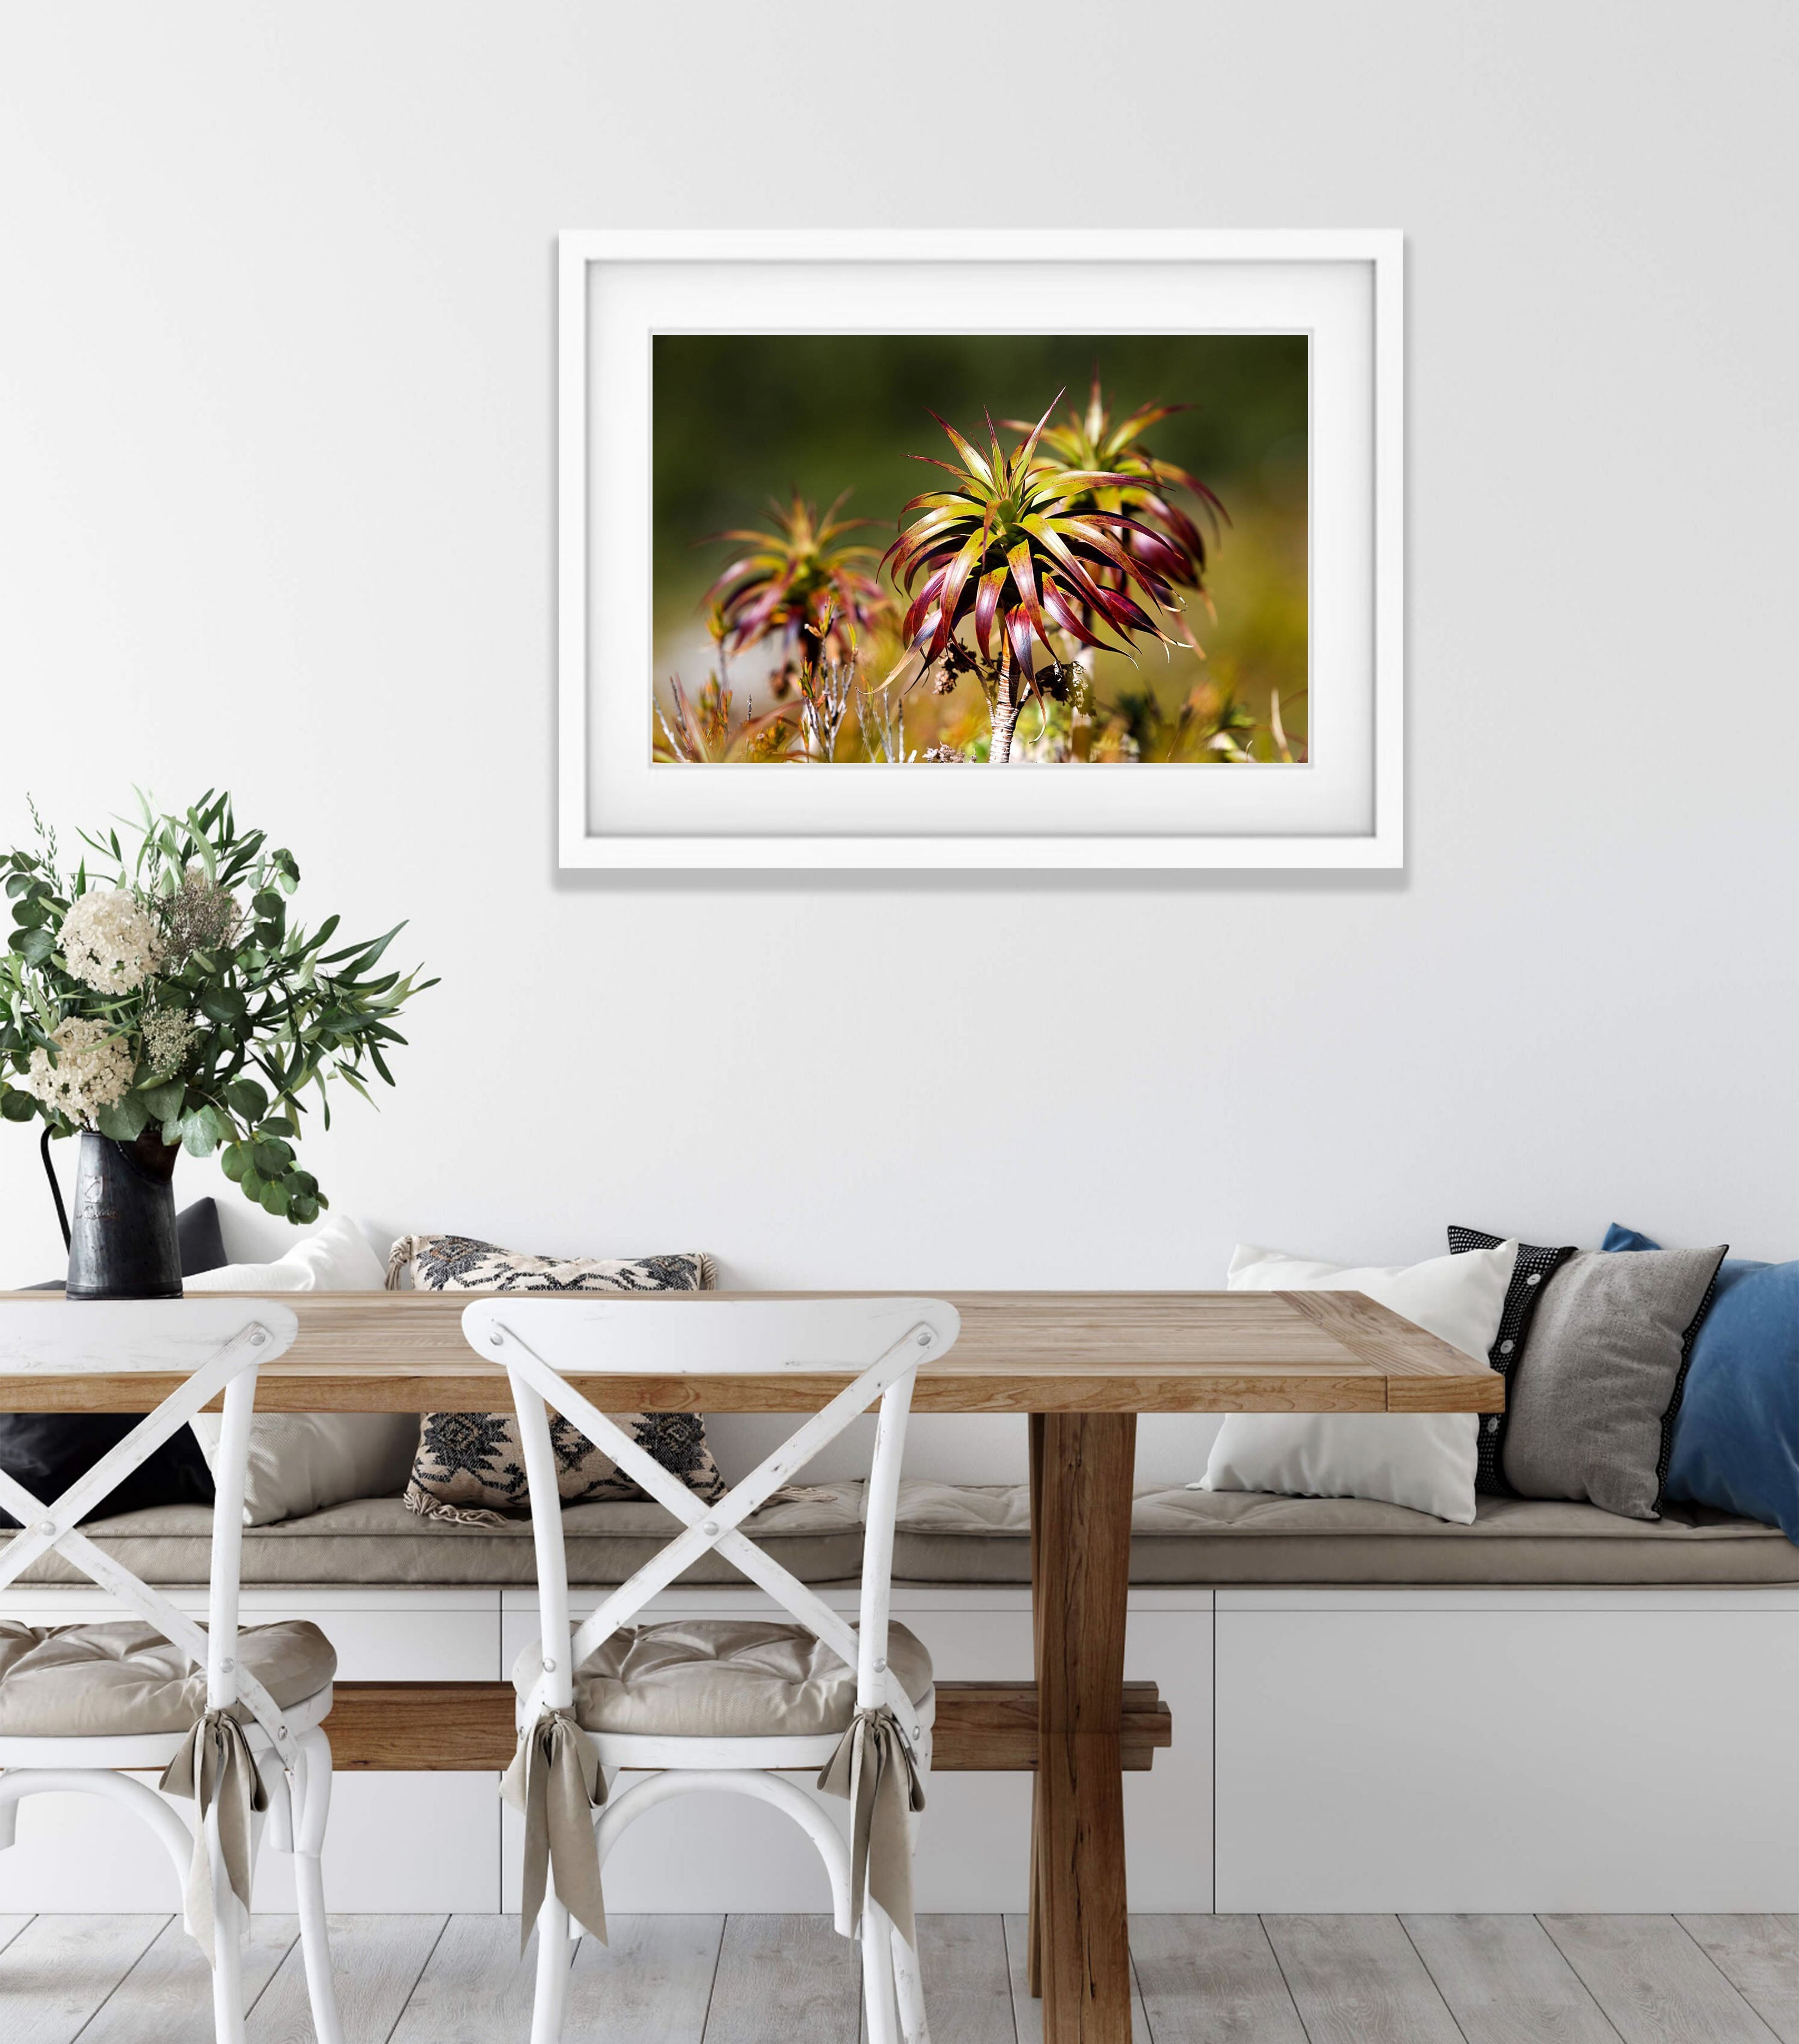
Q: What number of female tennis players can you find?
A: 0